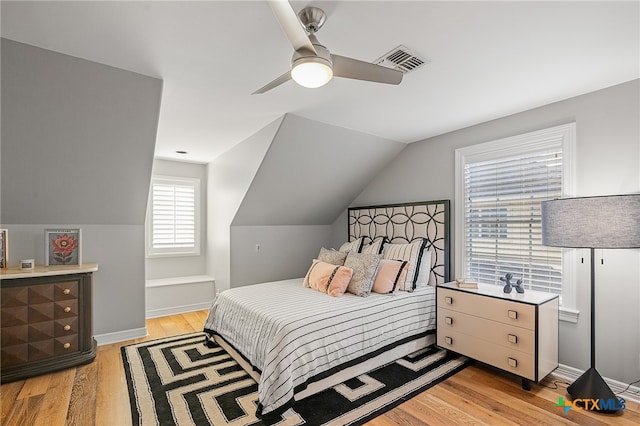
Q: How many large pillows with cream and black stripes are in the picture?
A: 3